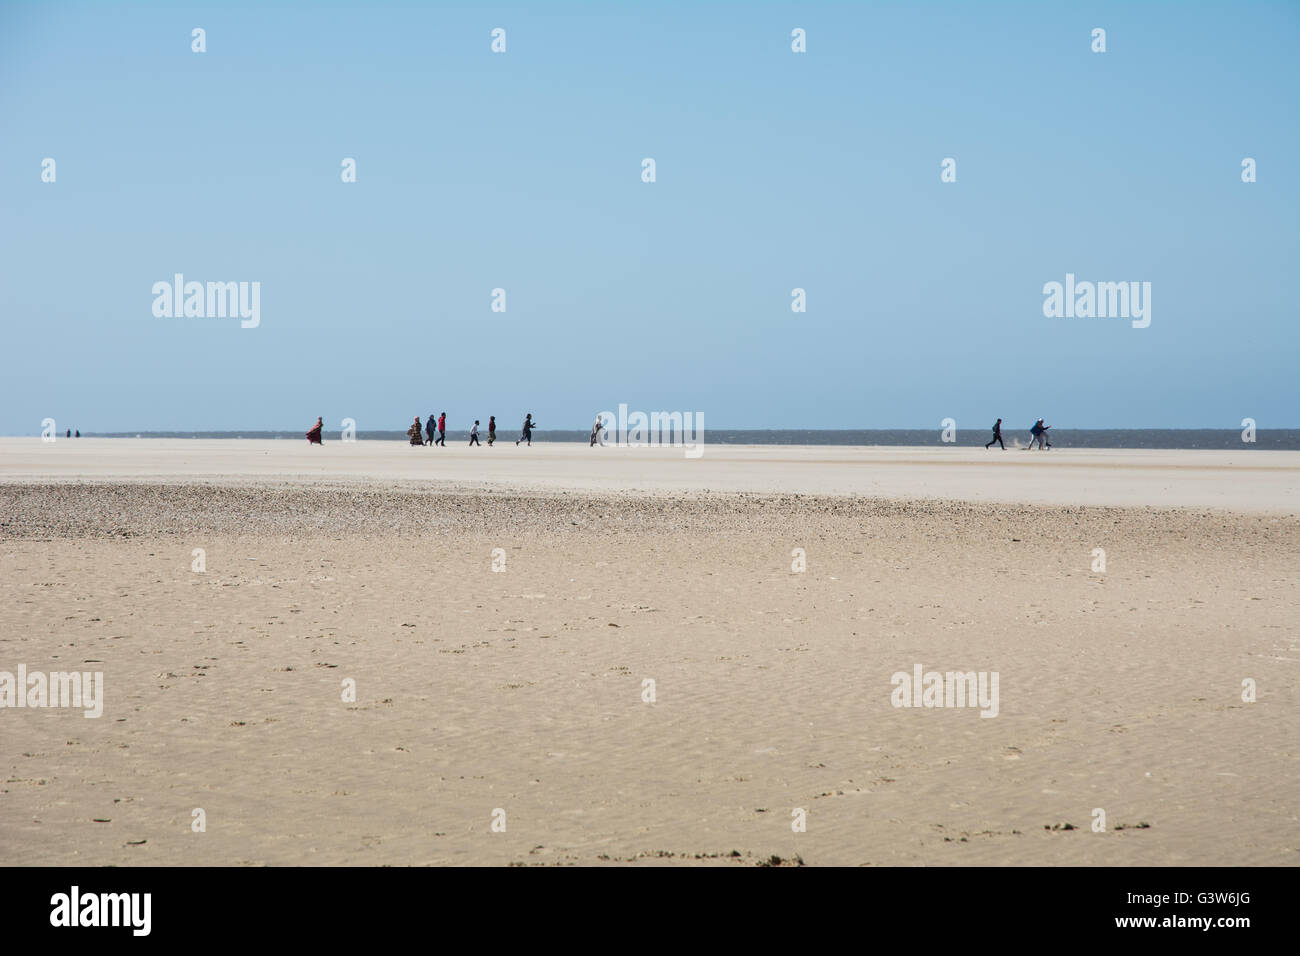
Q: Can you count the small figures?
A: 13